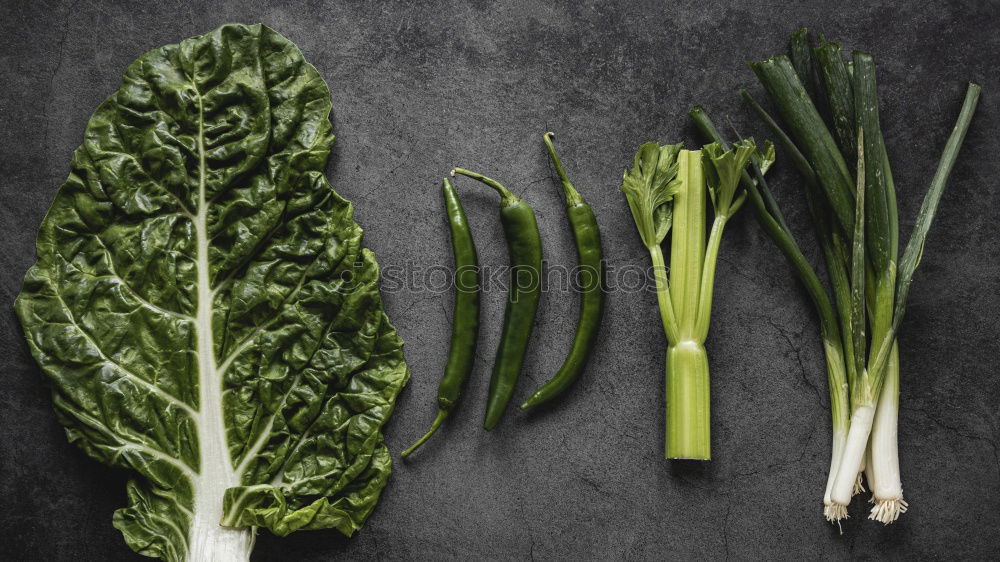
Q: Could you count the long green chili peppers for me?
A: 3